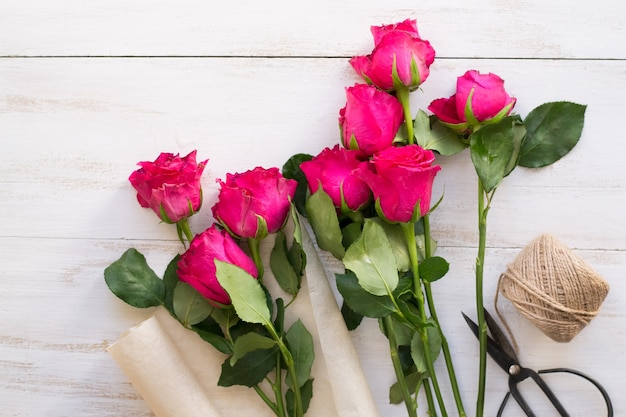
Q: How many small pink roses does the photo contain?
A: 8